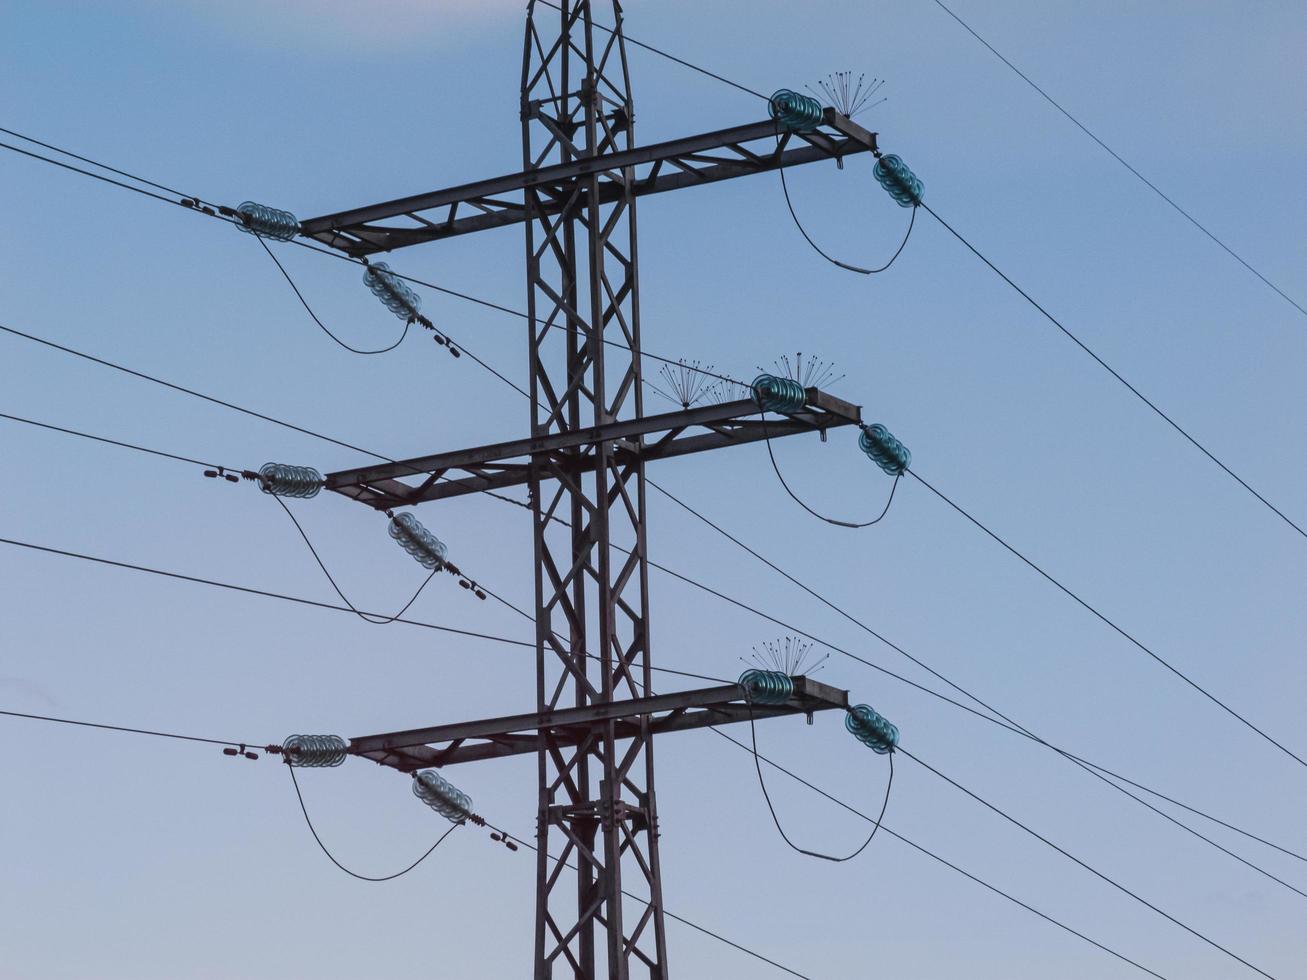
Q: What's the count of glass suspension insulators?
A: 12